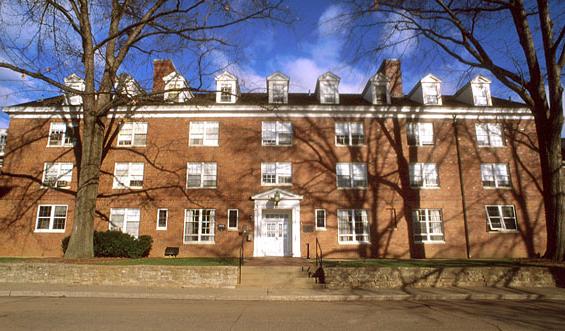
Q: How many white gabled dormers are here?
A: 9